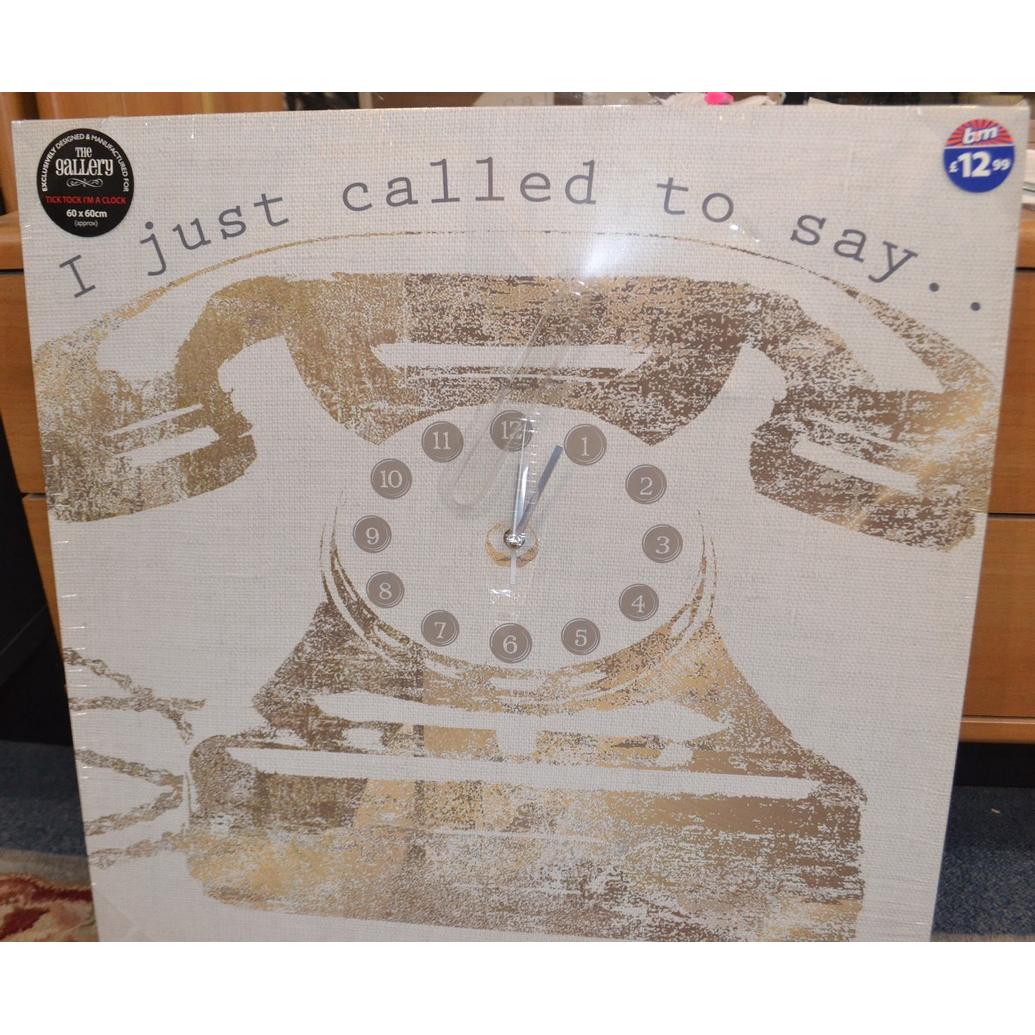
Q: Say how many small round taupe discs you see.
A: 12